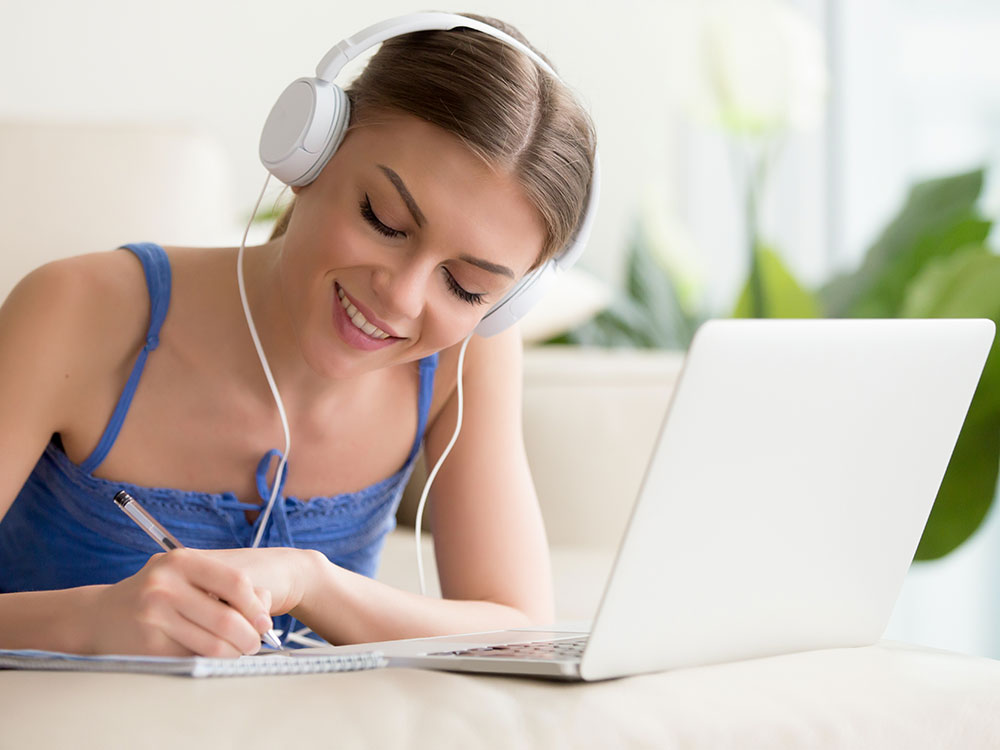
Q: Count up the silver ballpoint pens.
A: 1